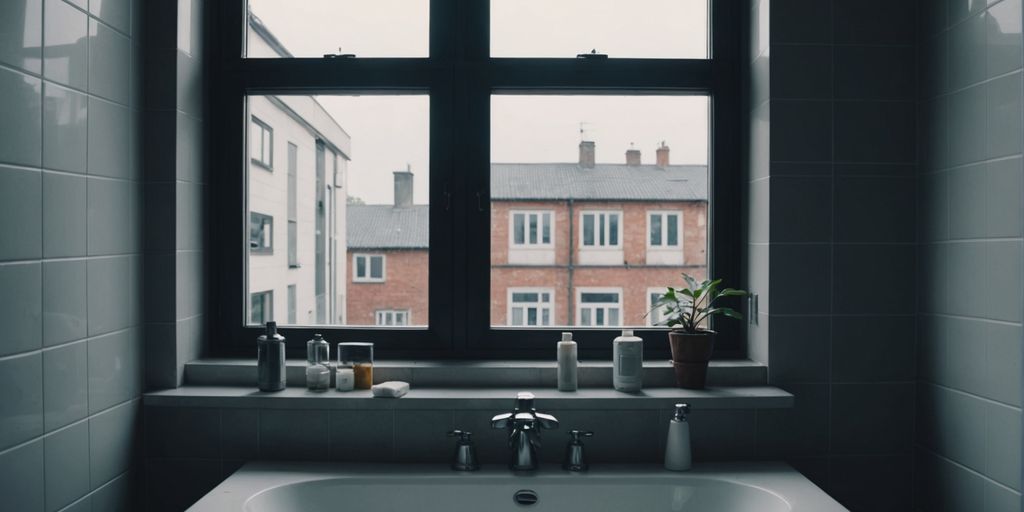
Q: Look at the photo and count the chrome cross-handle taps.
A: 2